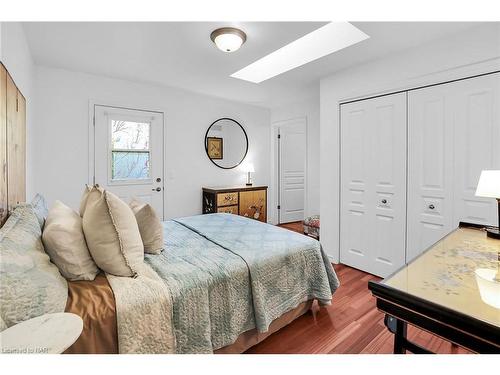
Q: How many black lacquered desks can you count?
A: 1